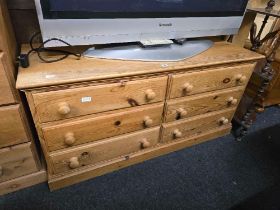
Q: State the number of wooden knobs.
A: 12